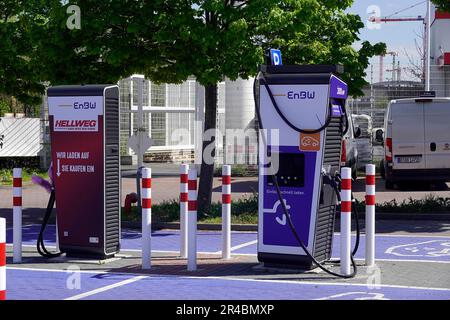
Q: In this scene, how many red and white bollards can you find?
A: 8